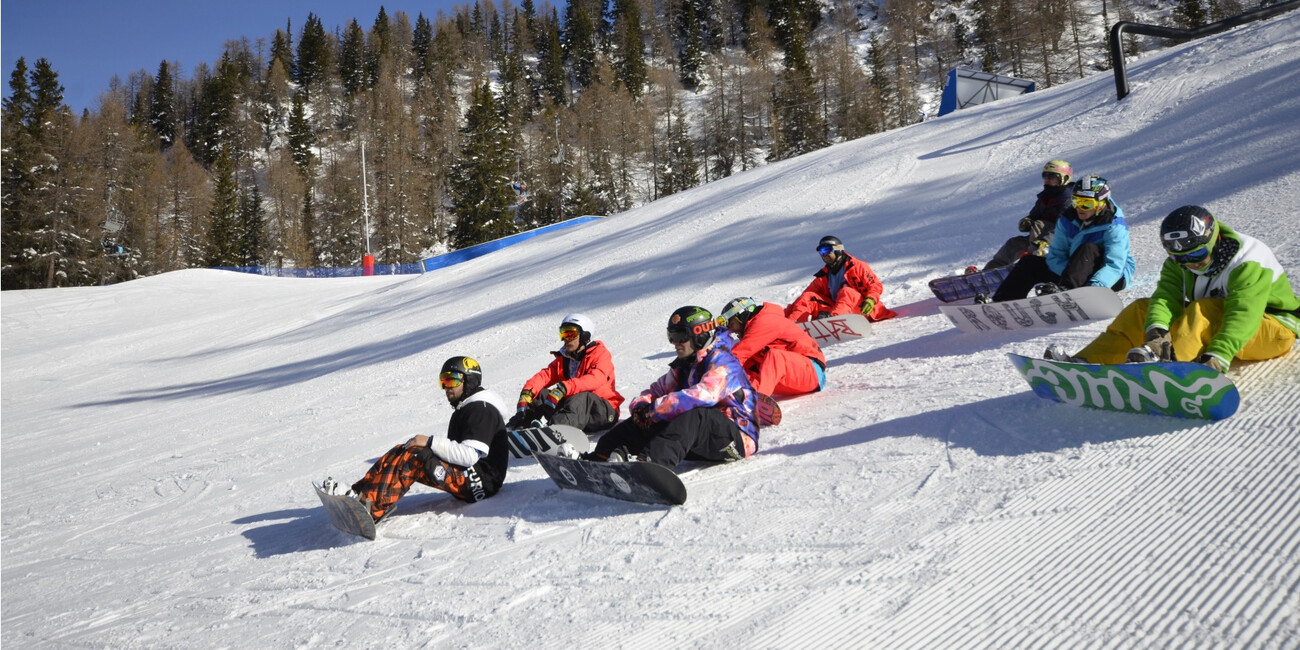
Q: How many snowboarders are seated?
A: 8